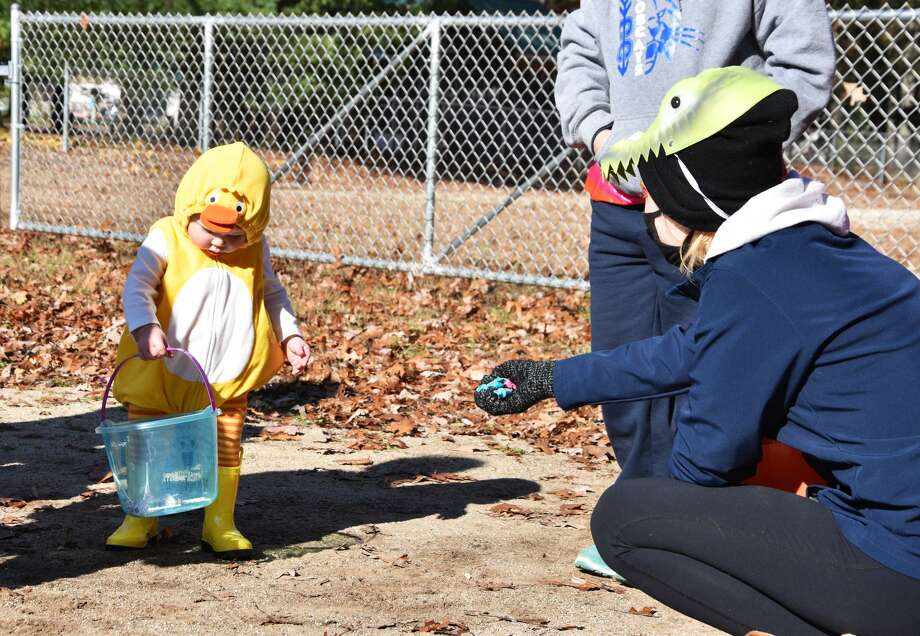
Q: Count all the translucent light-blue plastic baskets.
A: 1